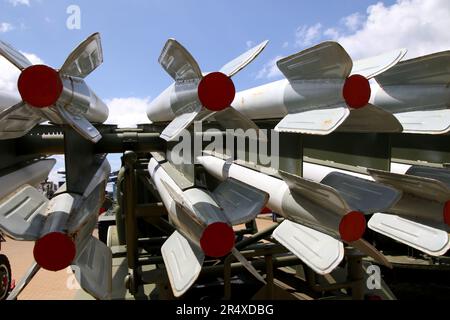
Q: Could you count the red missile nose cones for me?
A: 7